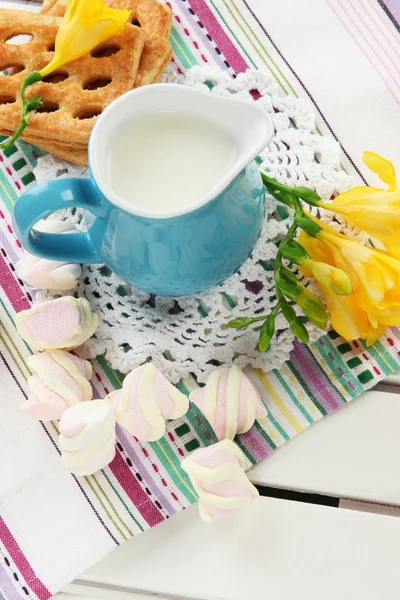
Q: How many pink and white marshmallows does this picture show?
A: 7